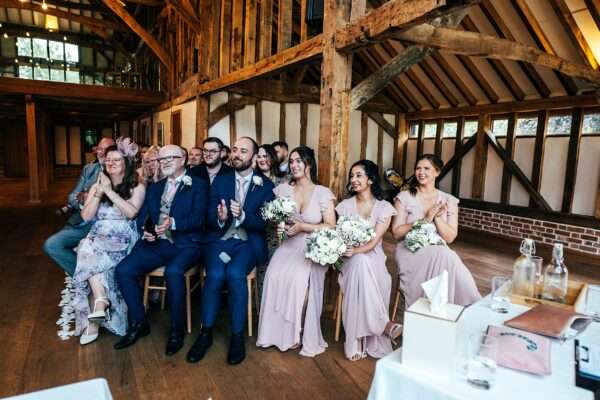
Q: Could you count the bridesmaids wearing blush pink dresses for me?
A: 3